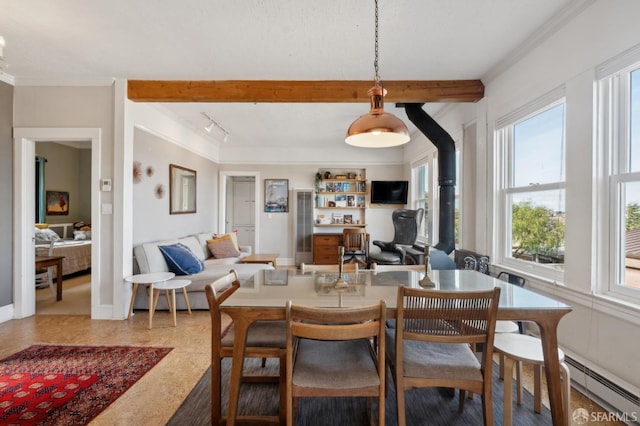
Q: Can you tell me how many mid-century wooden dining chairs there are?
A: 5